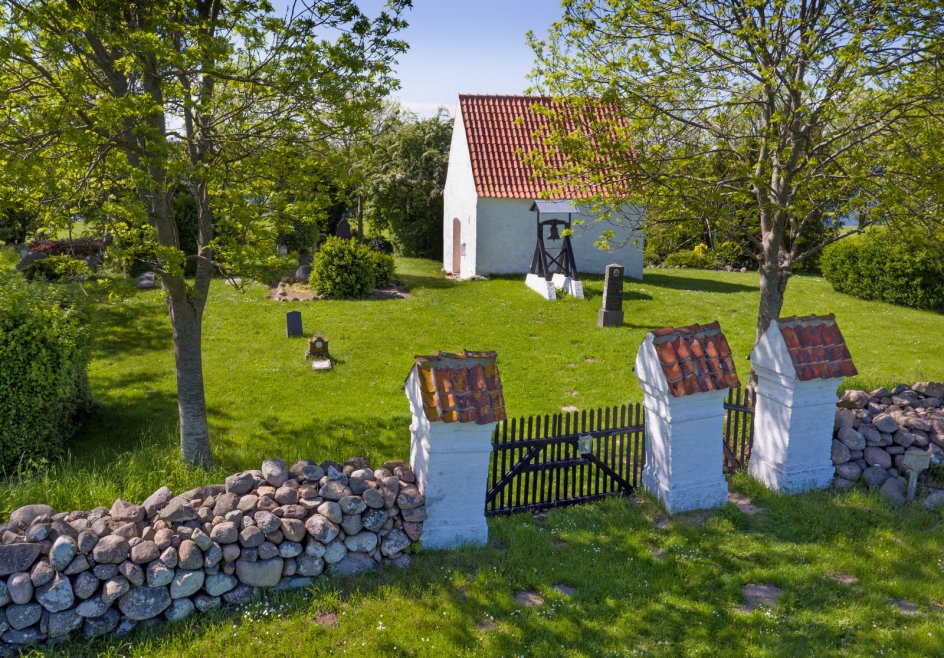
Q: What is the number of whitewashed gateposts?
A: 3